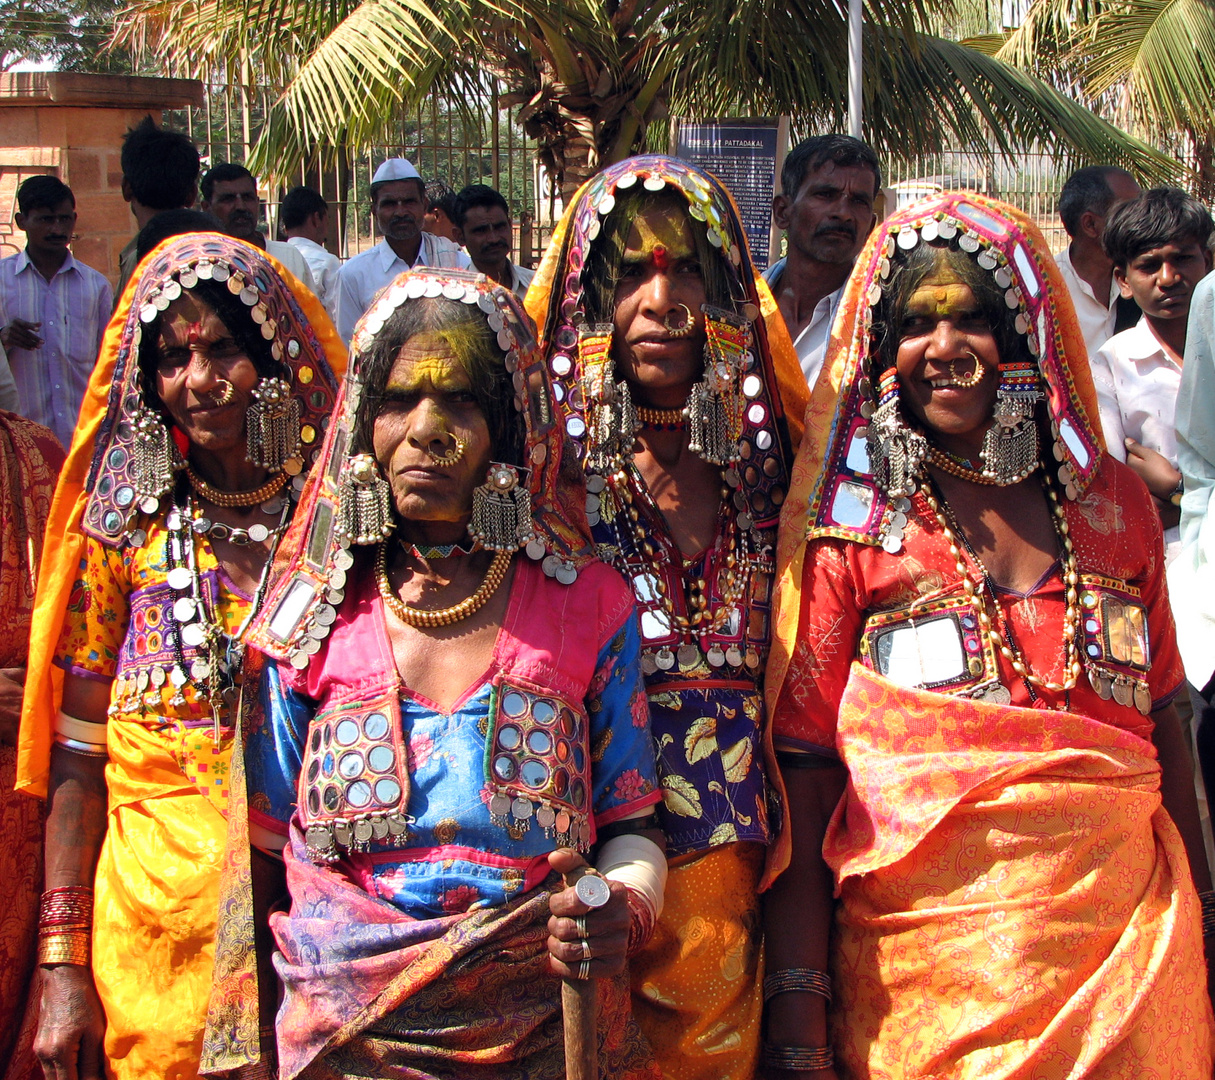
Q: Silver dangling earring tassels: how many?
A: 8